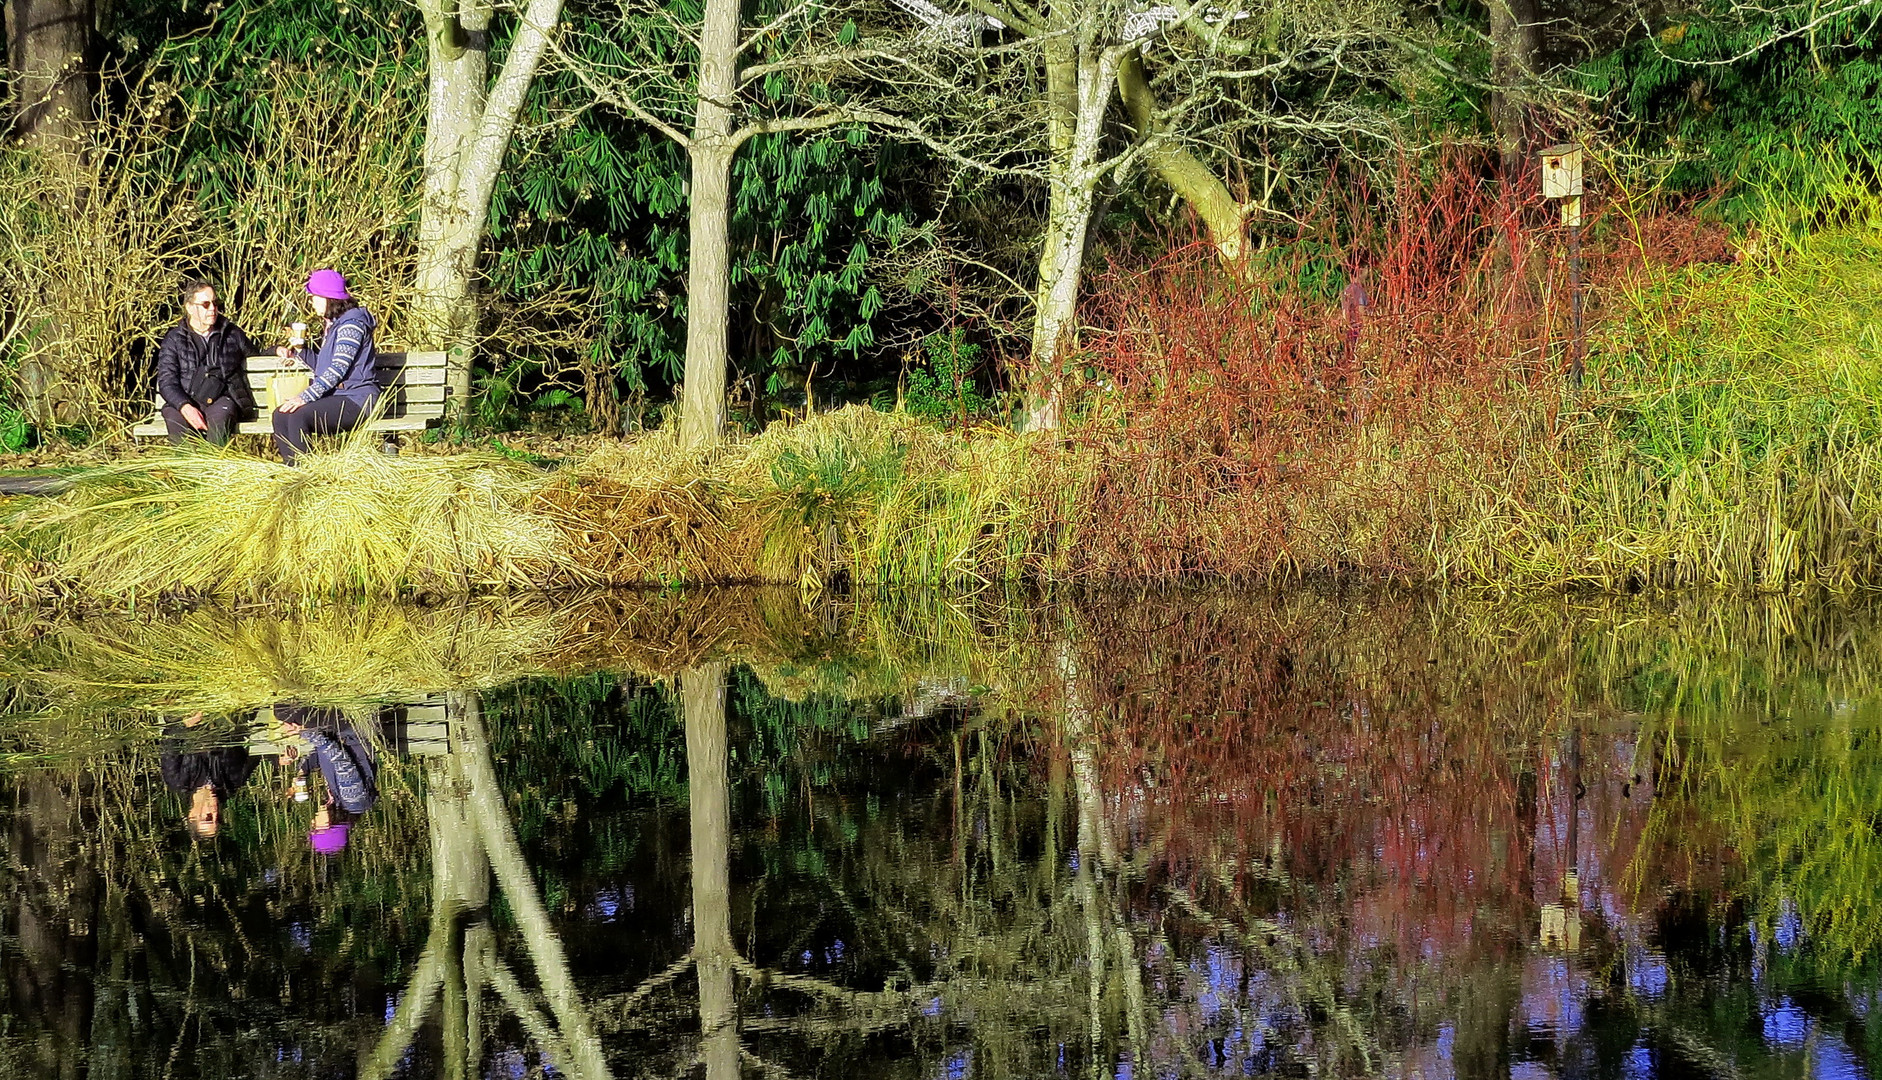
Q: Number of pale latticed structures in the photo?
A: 2